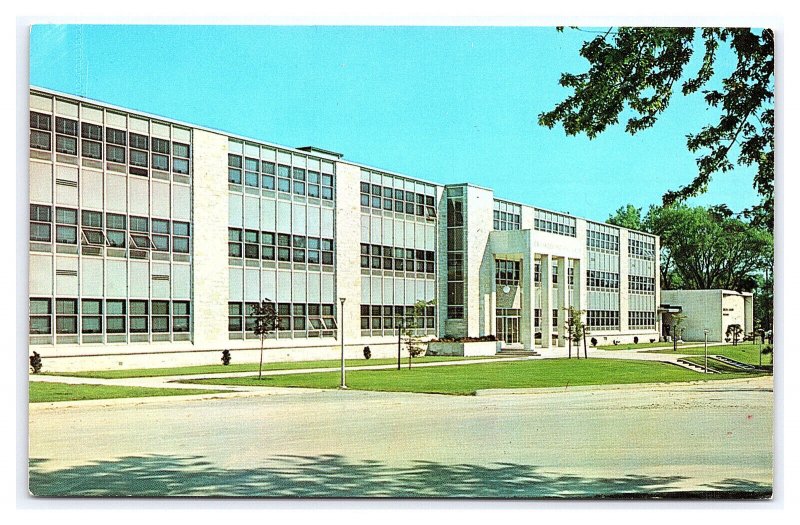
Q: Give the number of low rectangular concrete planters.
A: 1